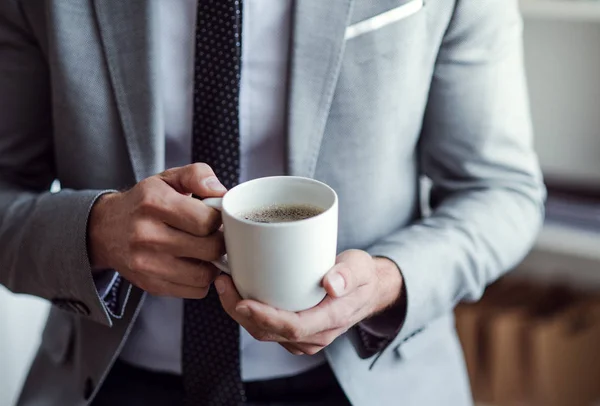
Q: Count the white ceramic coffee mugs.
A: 1